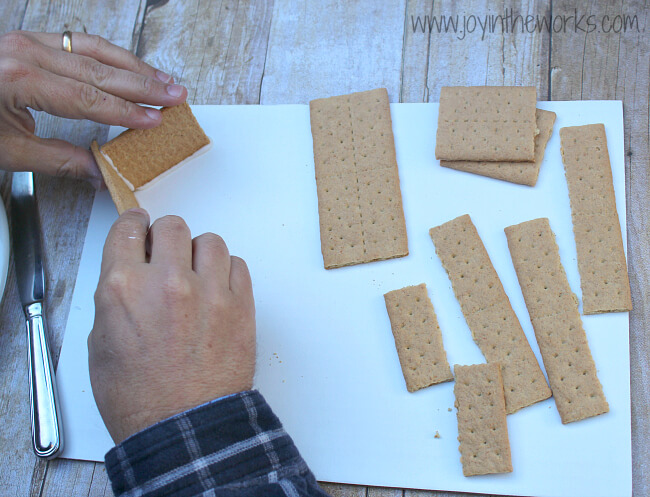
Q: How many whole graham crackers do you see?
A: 1